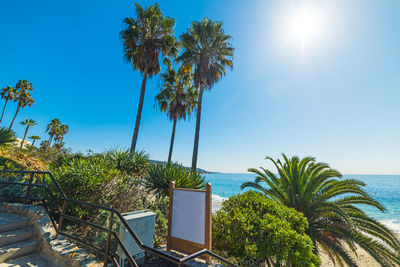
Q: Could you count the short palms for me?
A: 1